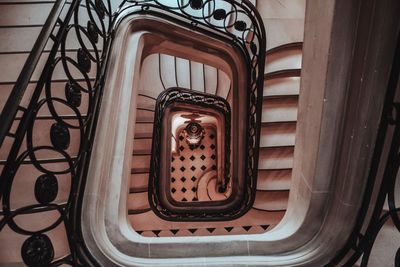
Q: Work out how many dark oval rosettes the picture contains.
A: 11